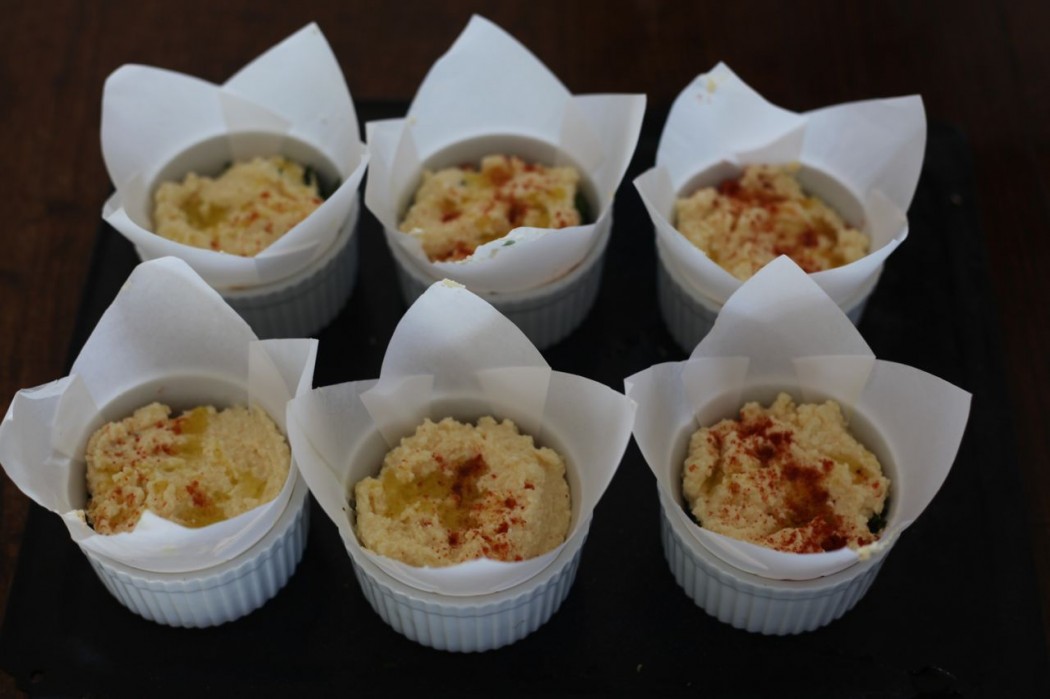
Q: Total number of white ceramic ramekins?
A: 6